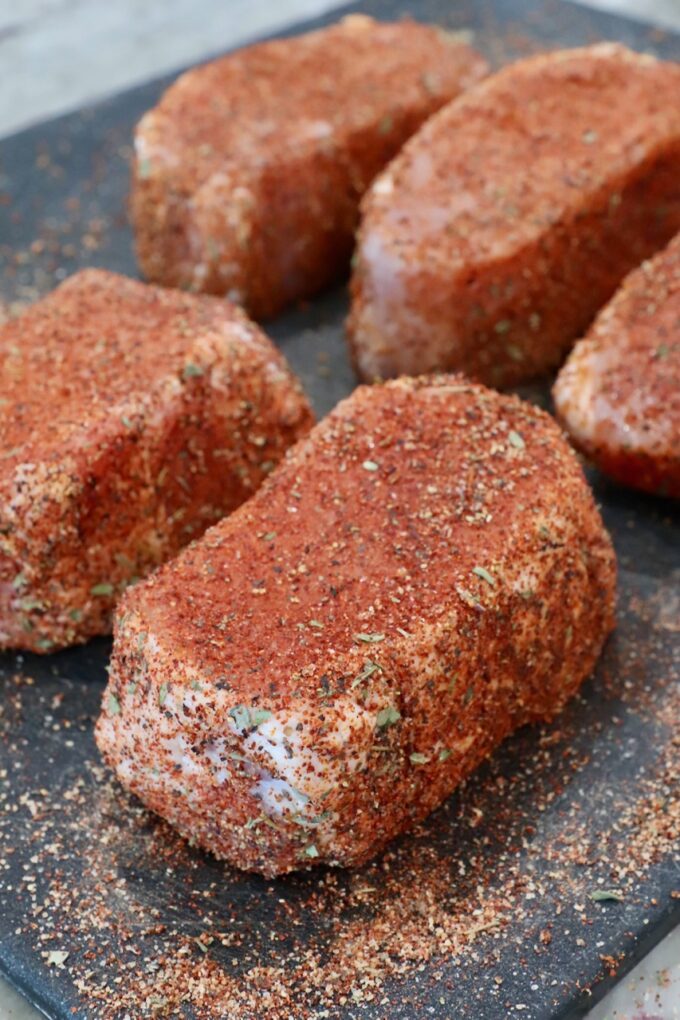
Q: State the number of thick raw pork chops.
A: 5